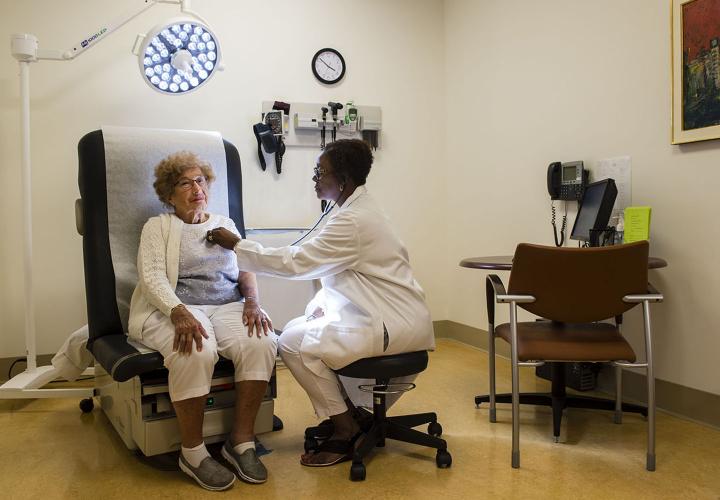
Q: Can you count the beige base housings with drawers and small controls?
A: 1